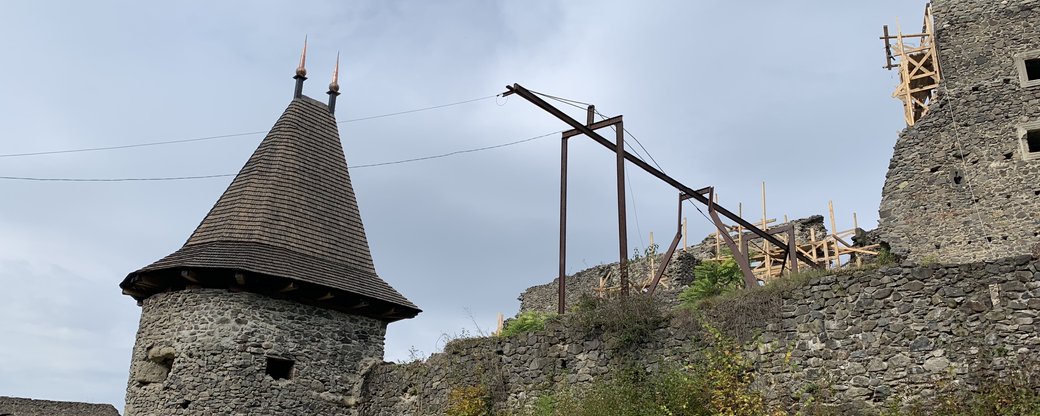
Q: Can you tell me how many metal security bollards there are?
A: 0